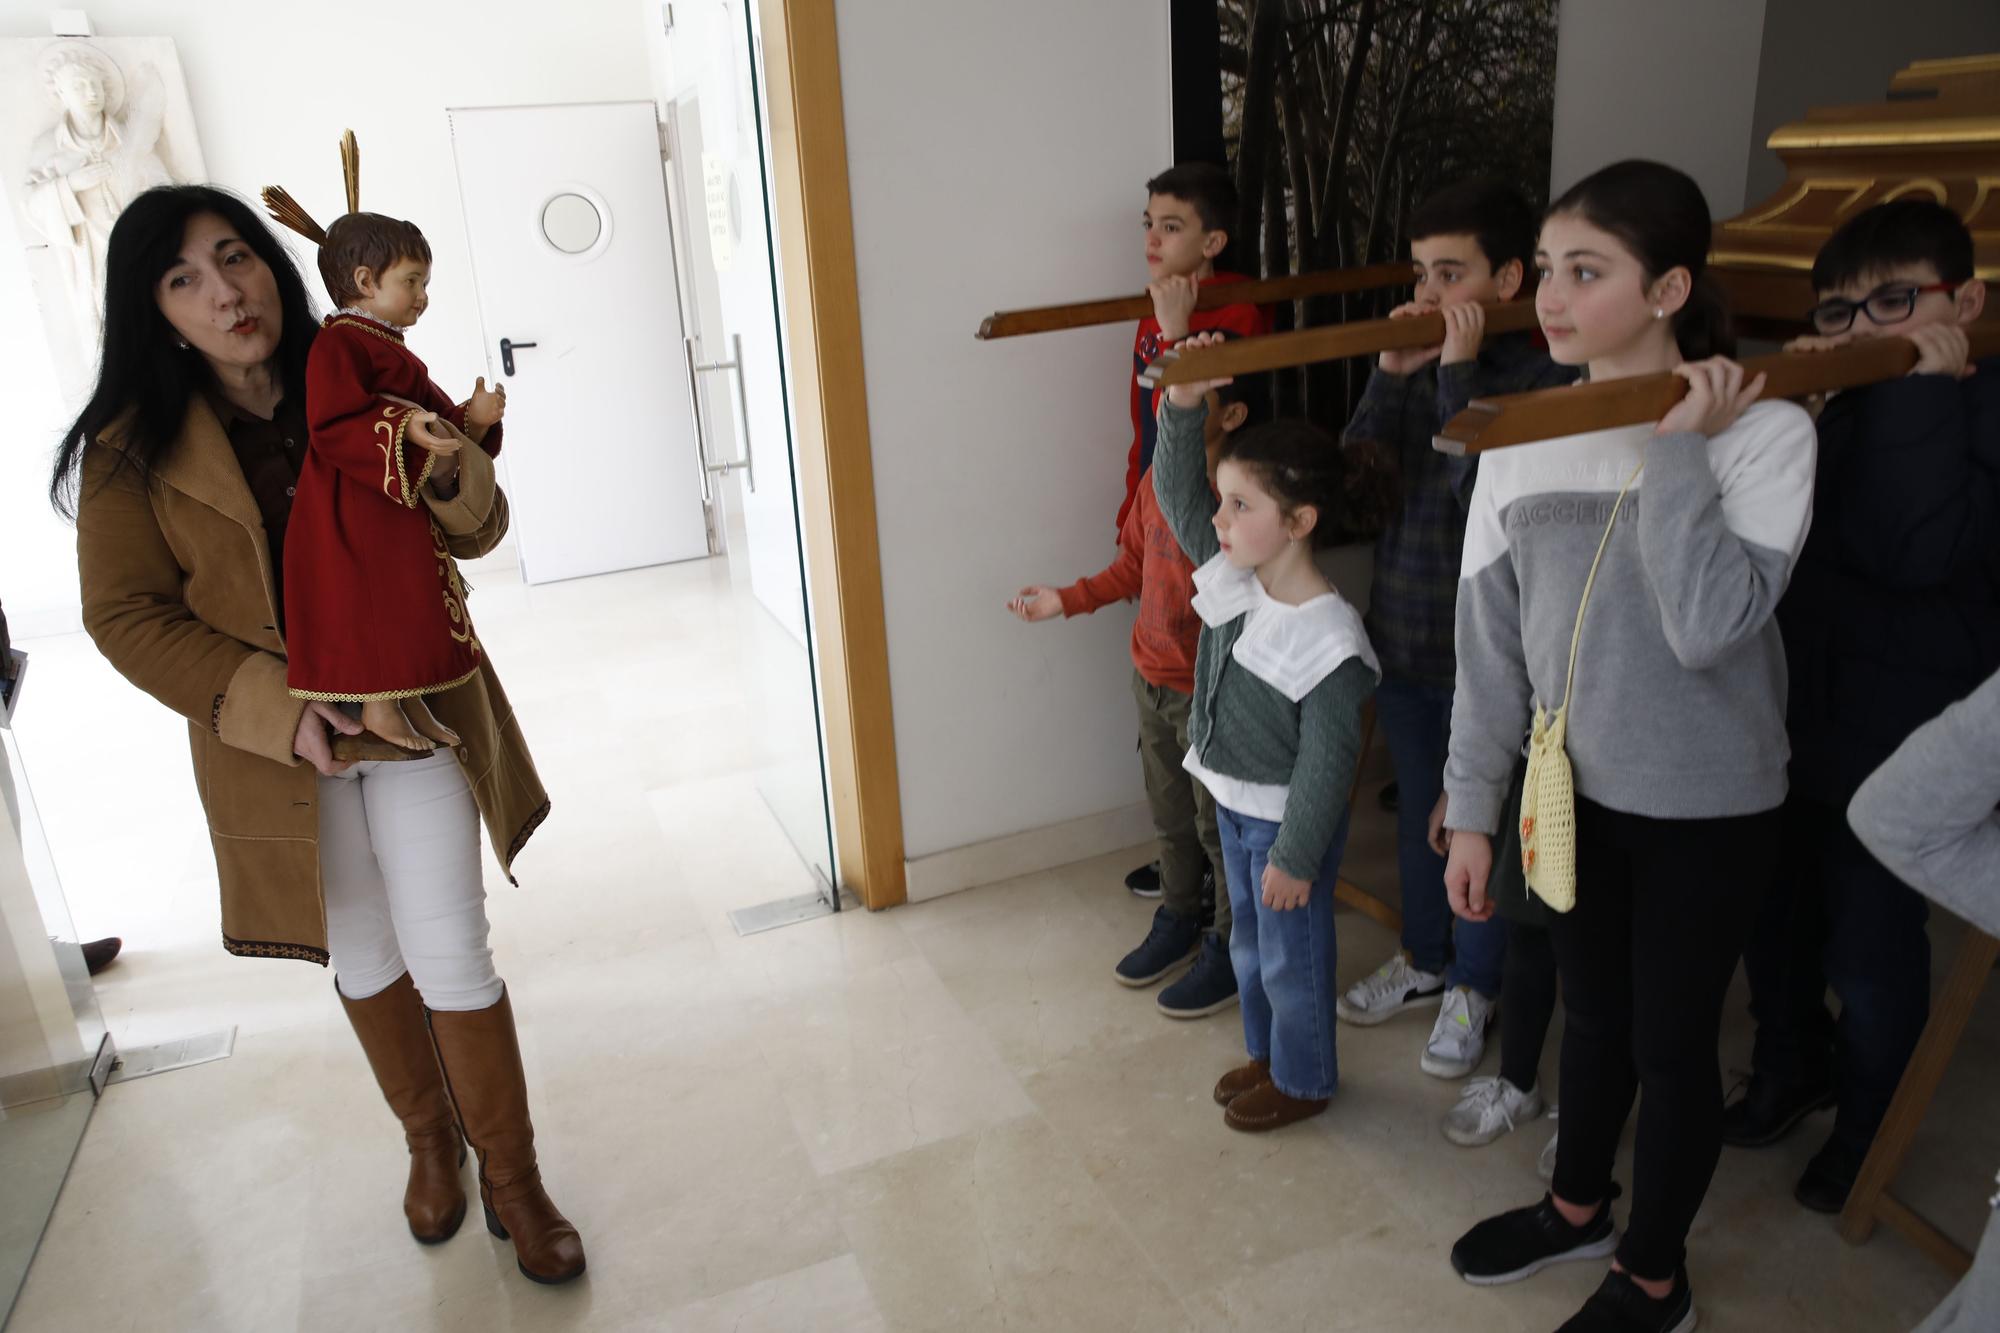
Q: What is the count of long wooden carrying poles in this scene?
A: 3